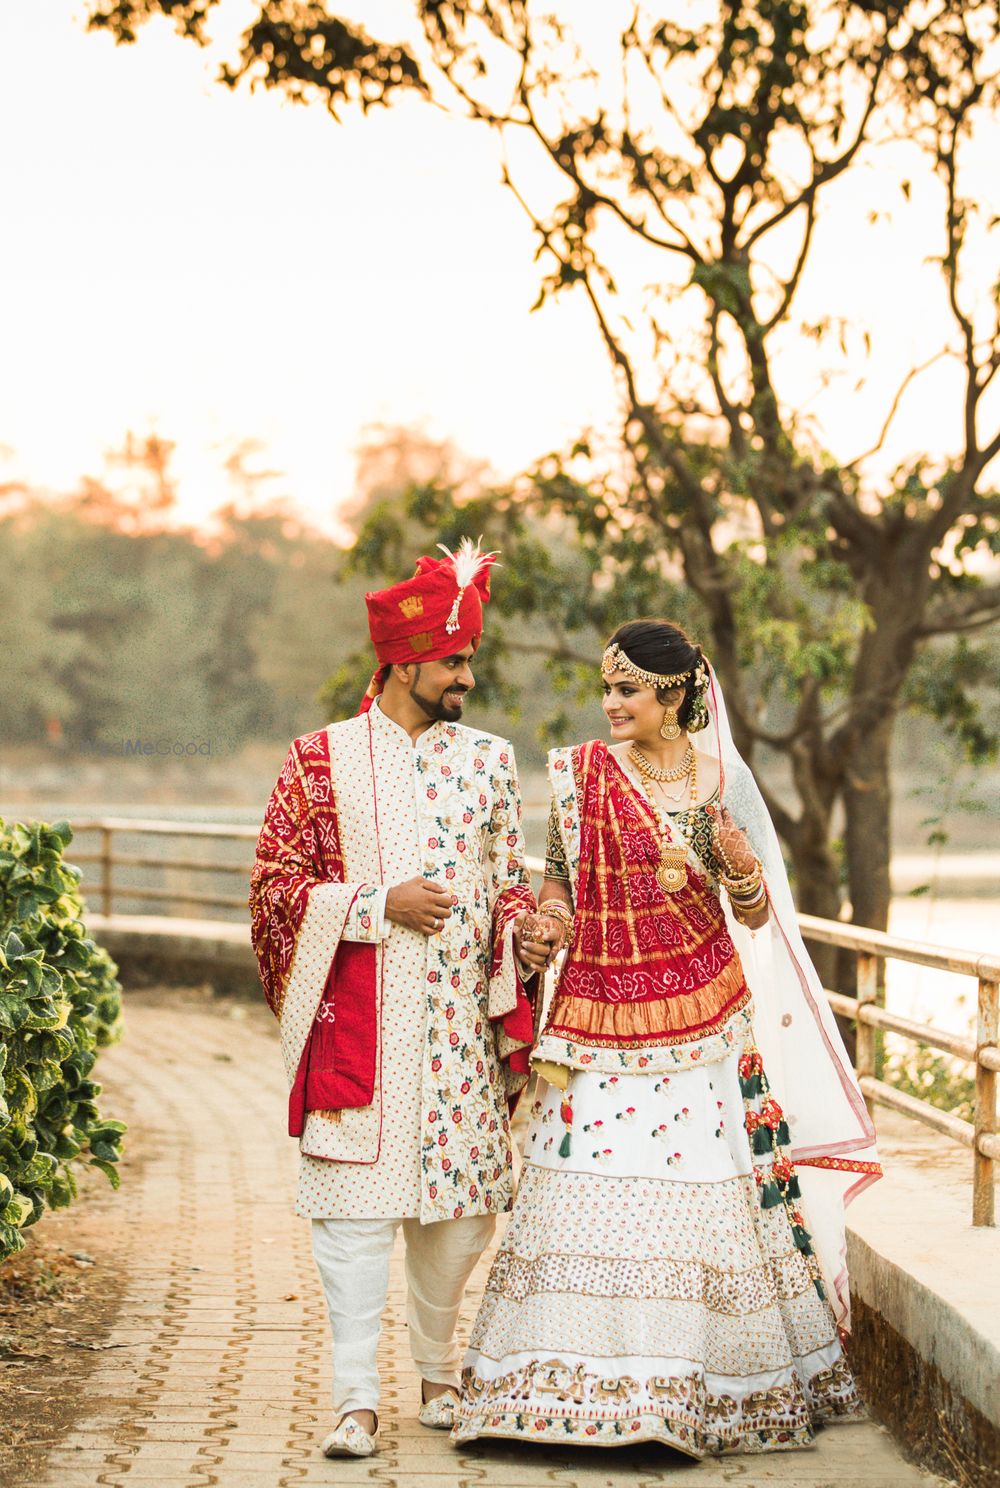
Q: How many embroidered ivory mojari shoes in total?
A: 2